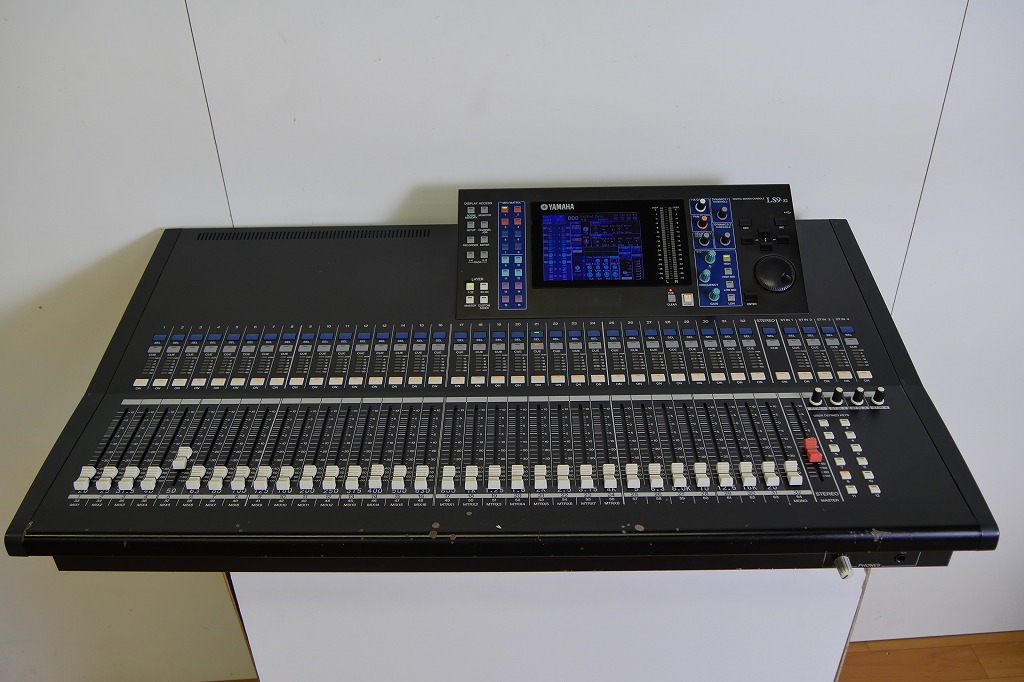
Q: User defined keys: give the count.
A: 12